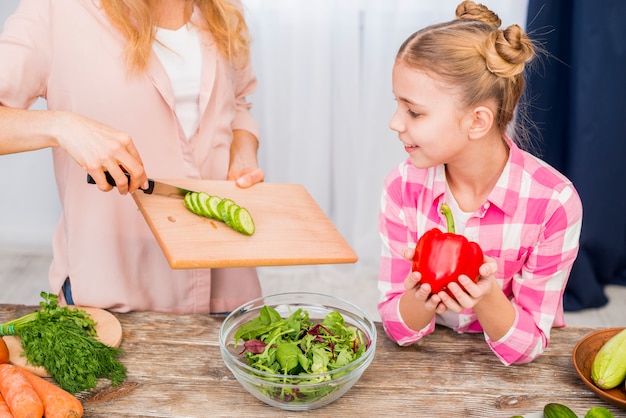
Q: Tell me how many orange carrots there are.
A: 3